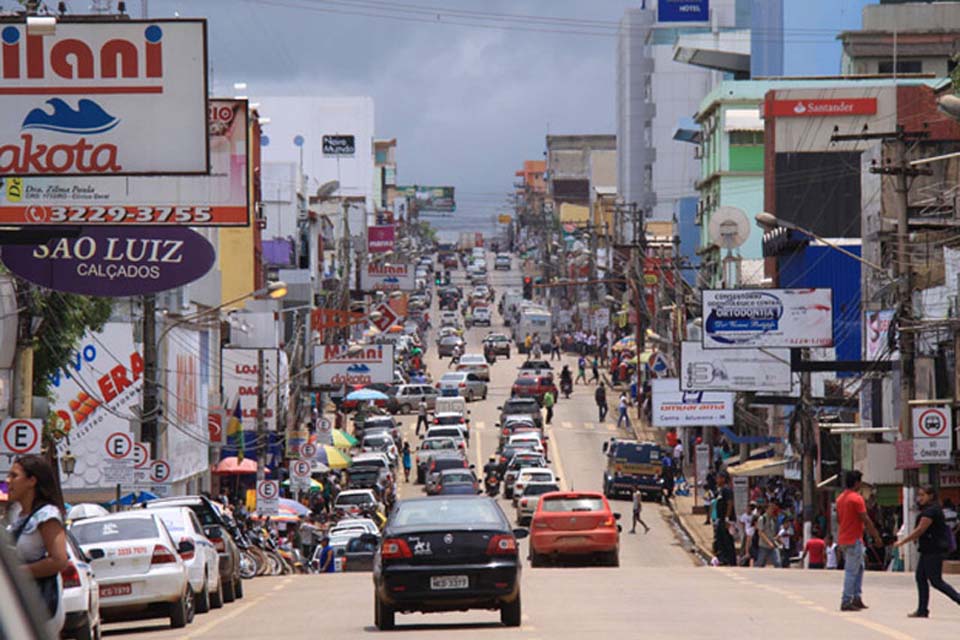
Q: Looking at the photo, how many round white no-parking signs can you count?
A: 8